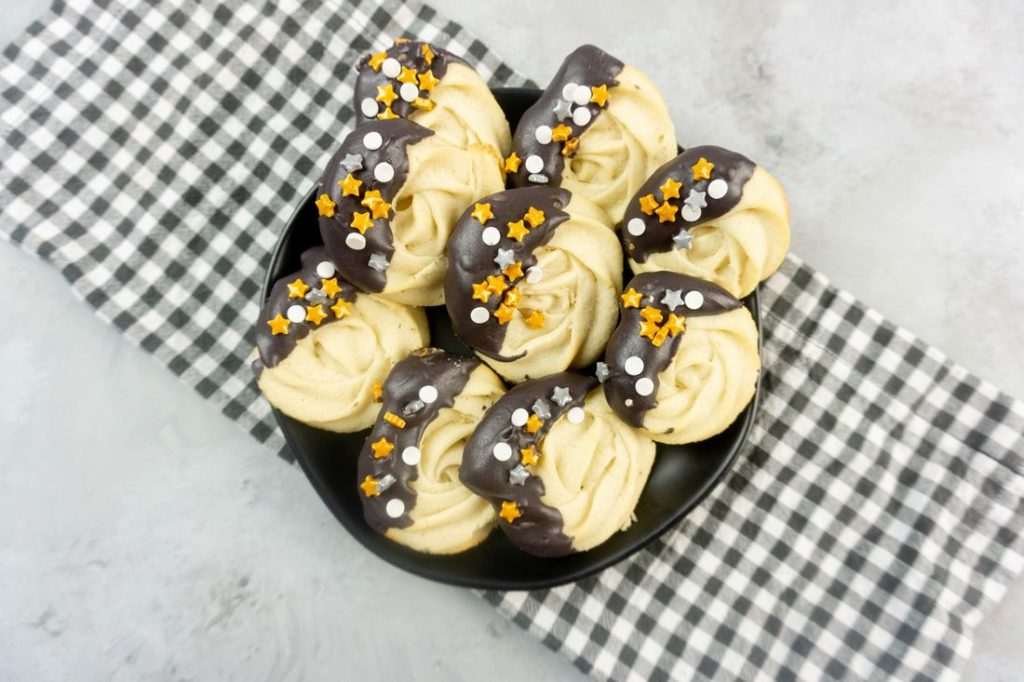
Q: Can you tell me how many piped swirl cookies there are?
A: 9